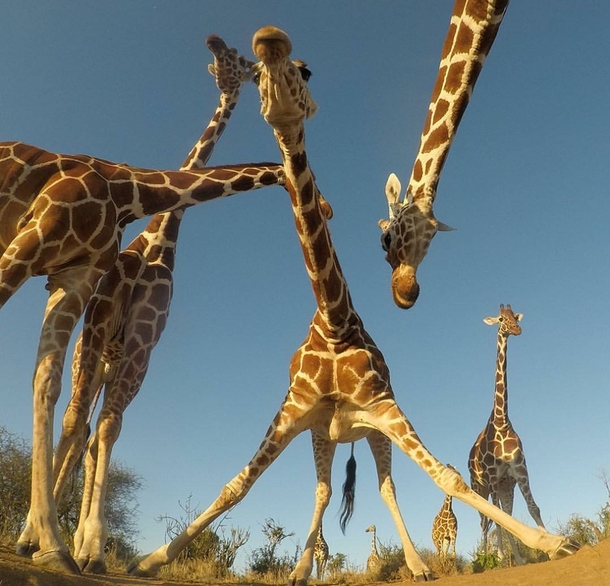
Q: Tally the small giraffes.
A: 3